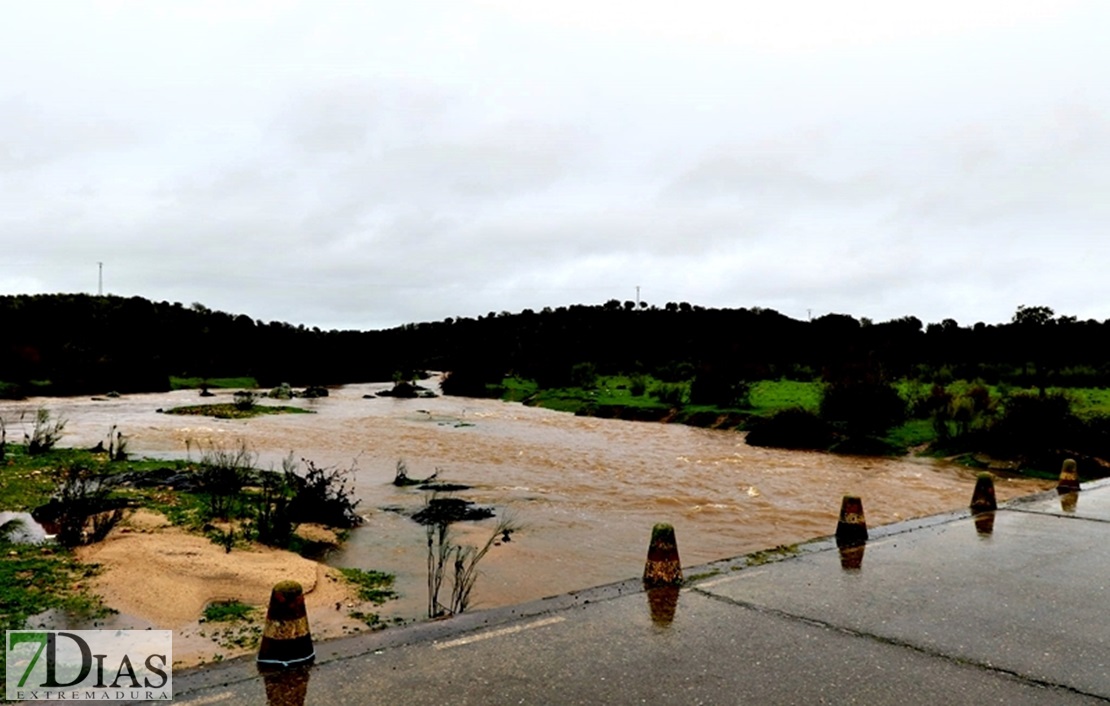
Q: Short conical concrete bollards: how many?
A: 5